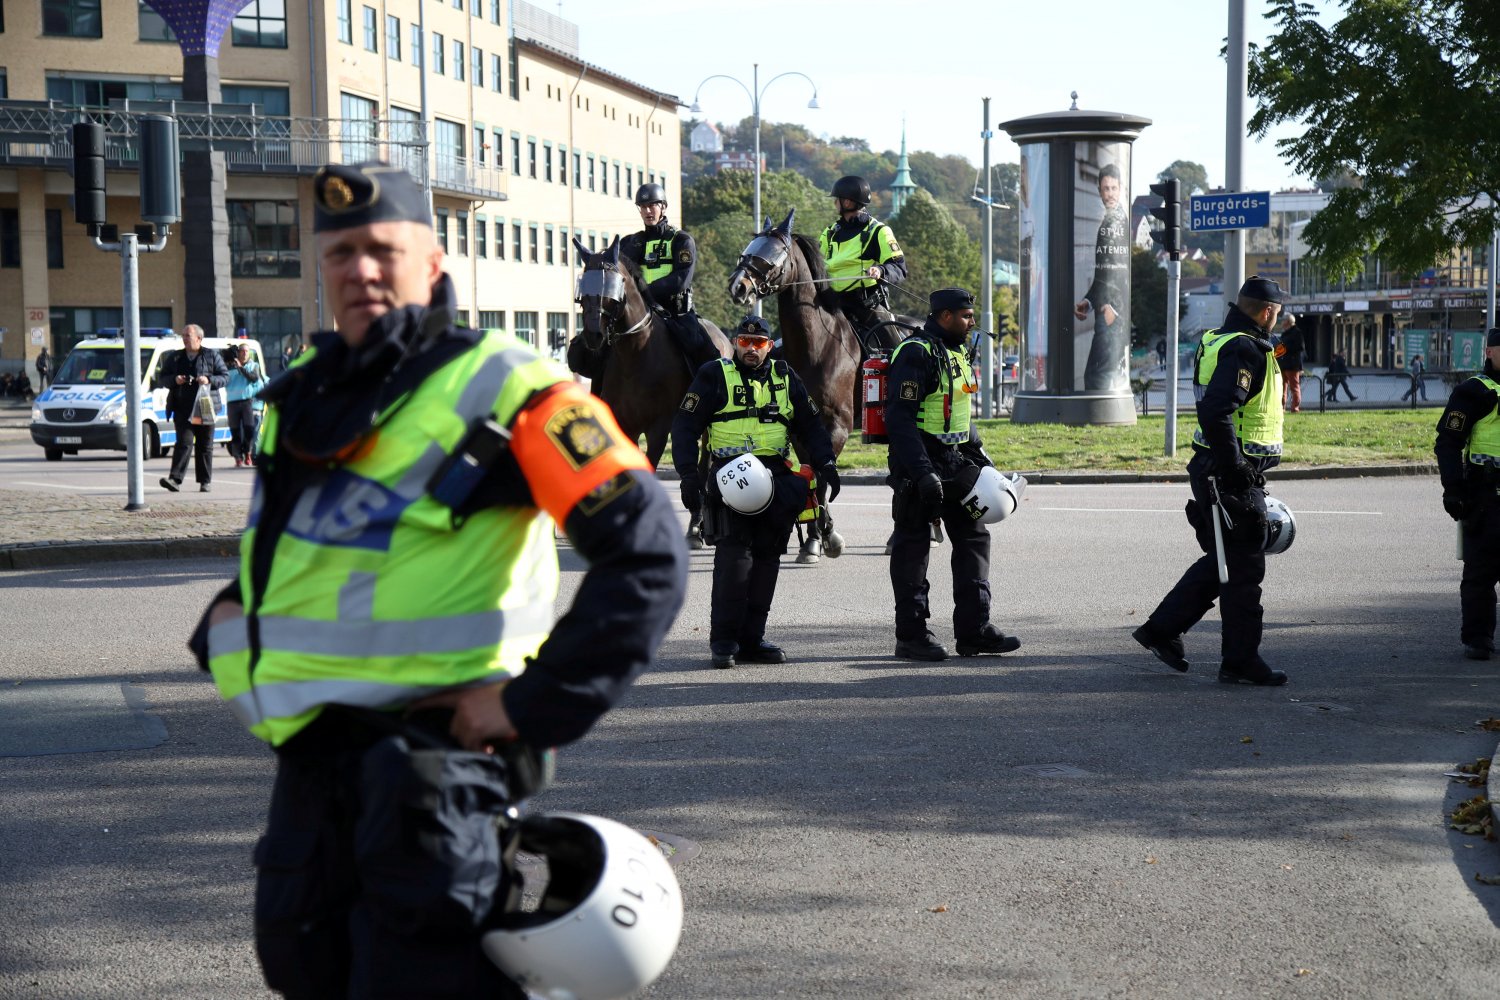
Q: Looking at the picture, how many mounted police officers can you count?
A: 2